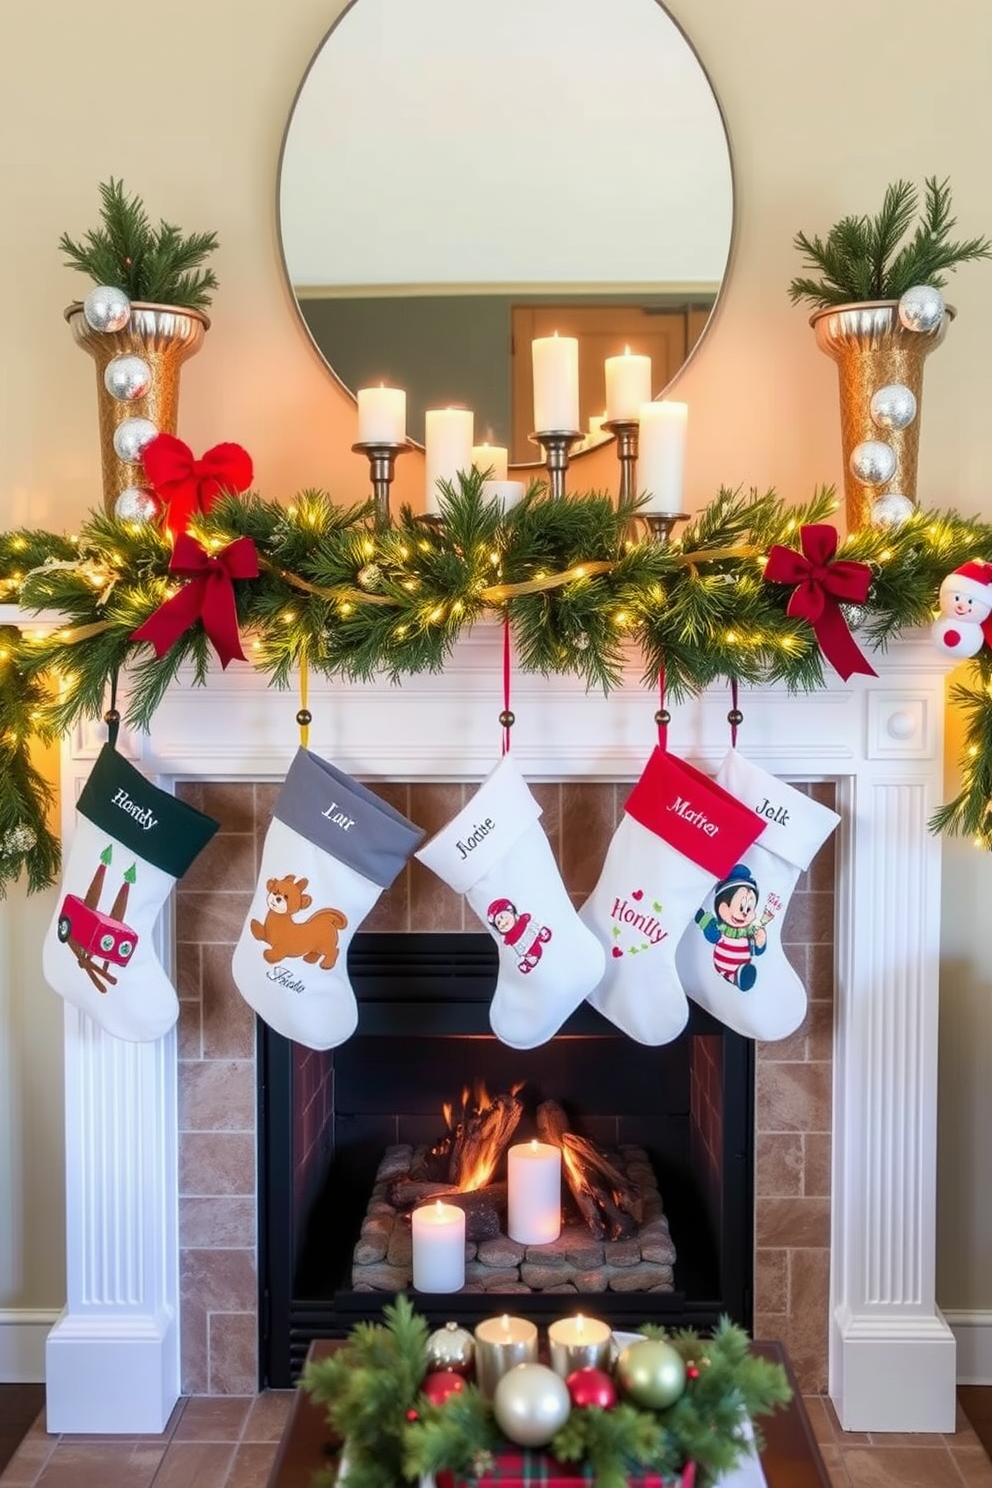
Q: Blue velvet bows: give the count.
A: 0